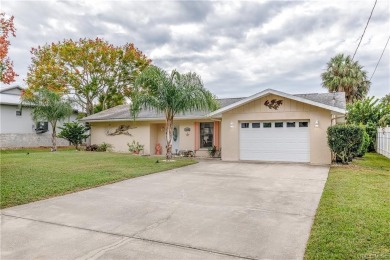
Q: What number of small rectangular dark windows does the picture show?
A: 6